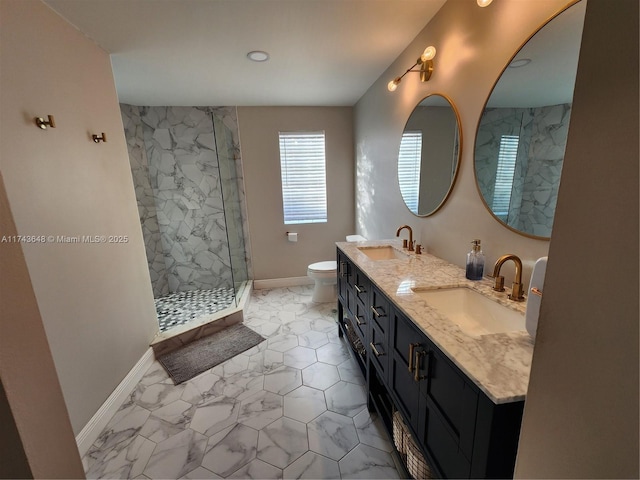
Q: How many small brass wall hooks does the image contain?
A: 2